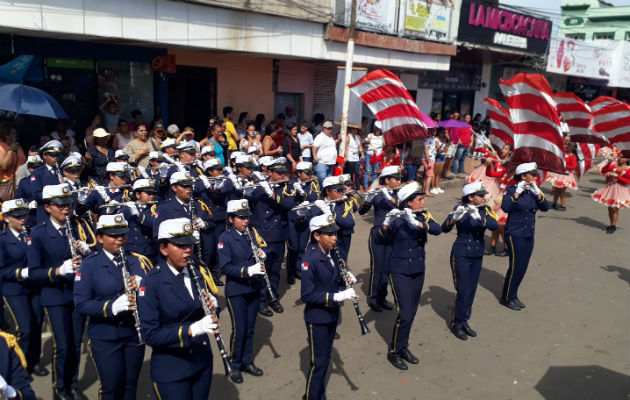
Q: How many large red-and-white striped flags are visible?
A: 5